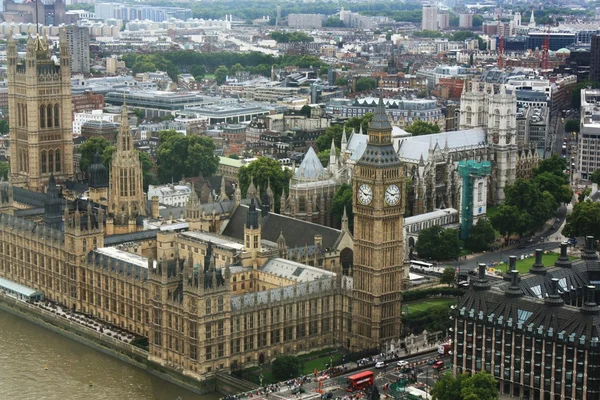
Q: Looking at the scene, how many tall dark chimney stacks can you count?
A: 8